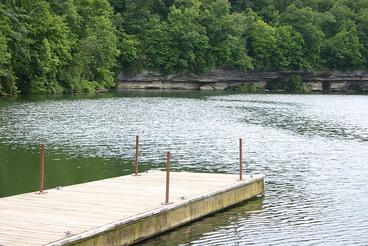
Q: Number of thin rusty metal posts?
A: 4